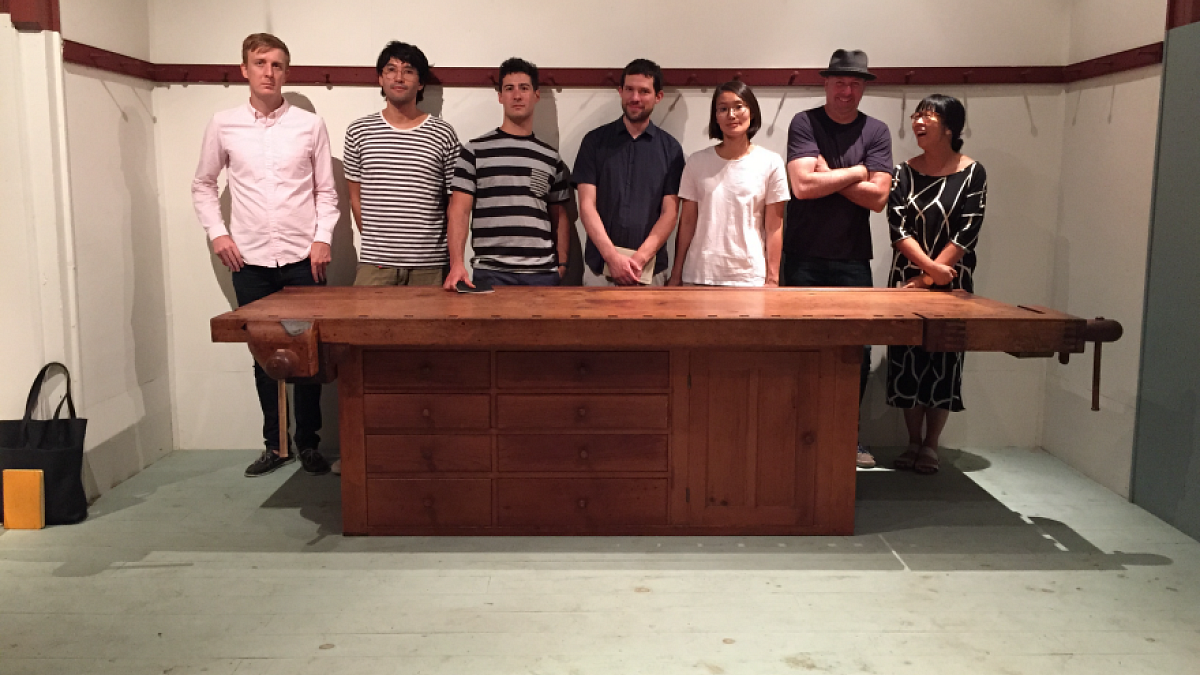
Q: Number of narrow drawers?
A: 4